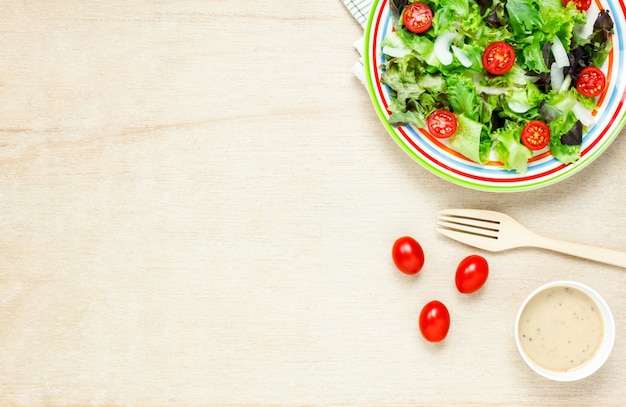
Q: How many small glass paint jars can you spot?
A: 0